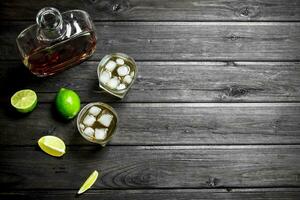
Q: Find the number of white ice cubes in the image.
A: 12